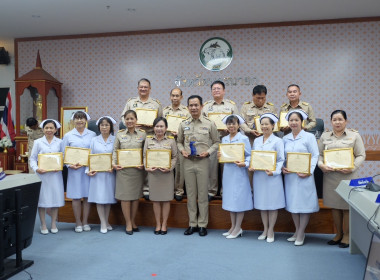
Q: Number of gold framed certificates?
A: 14